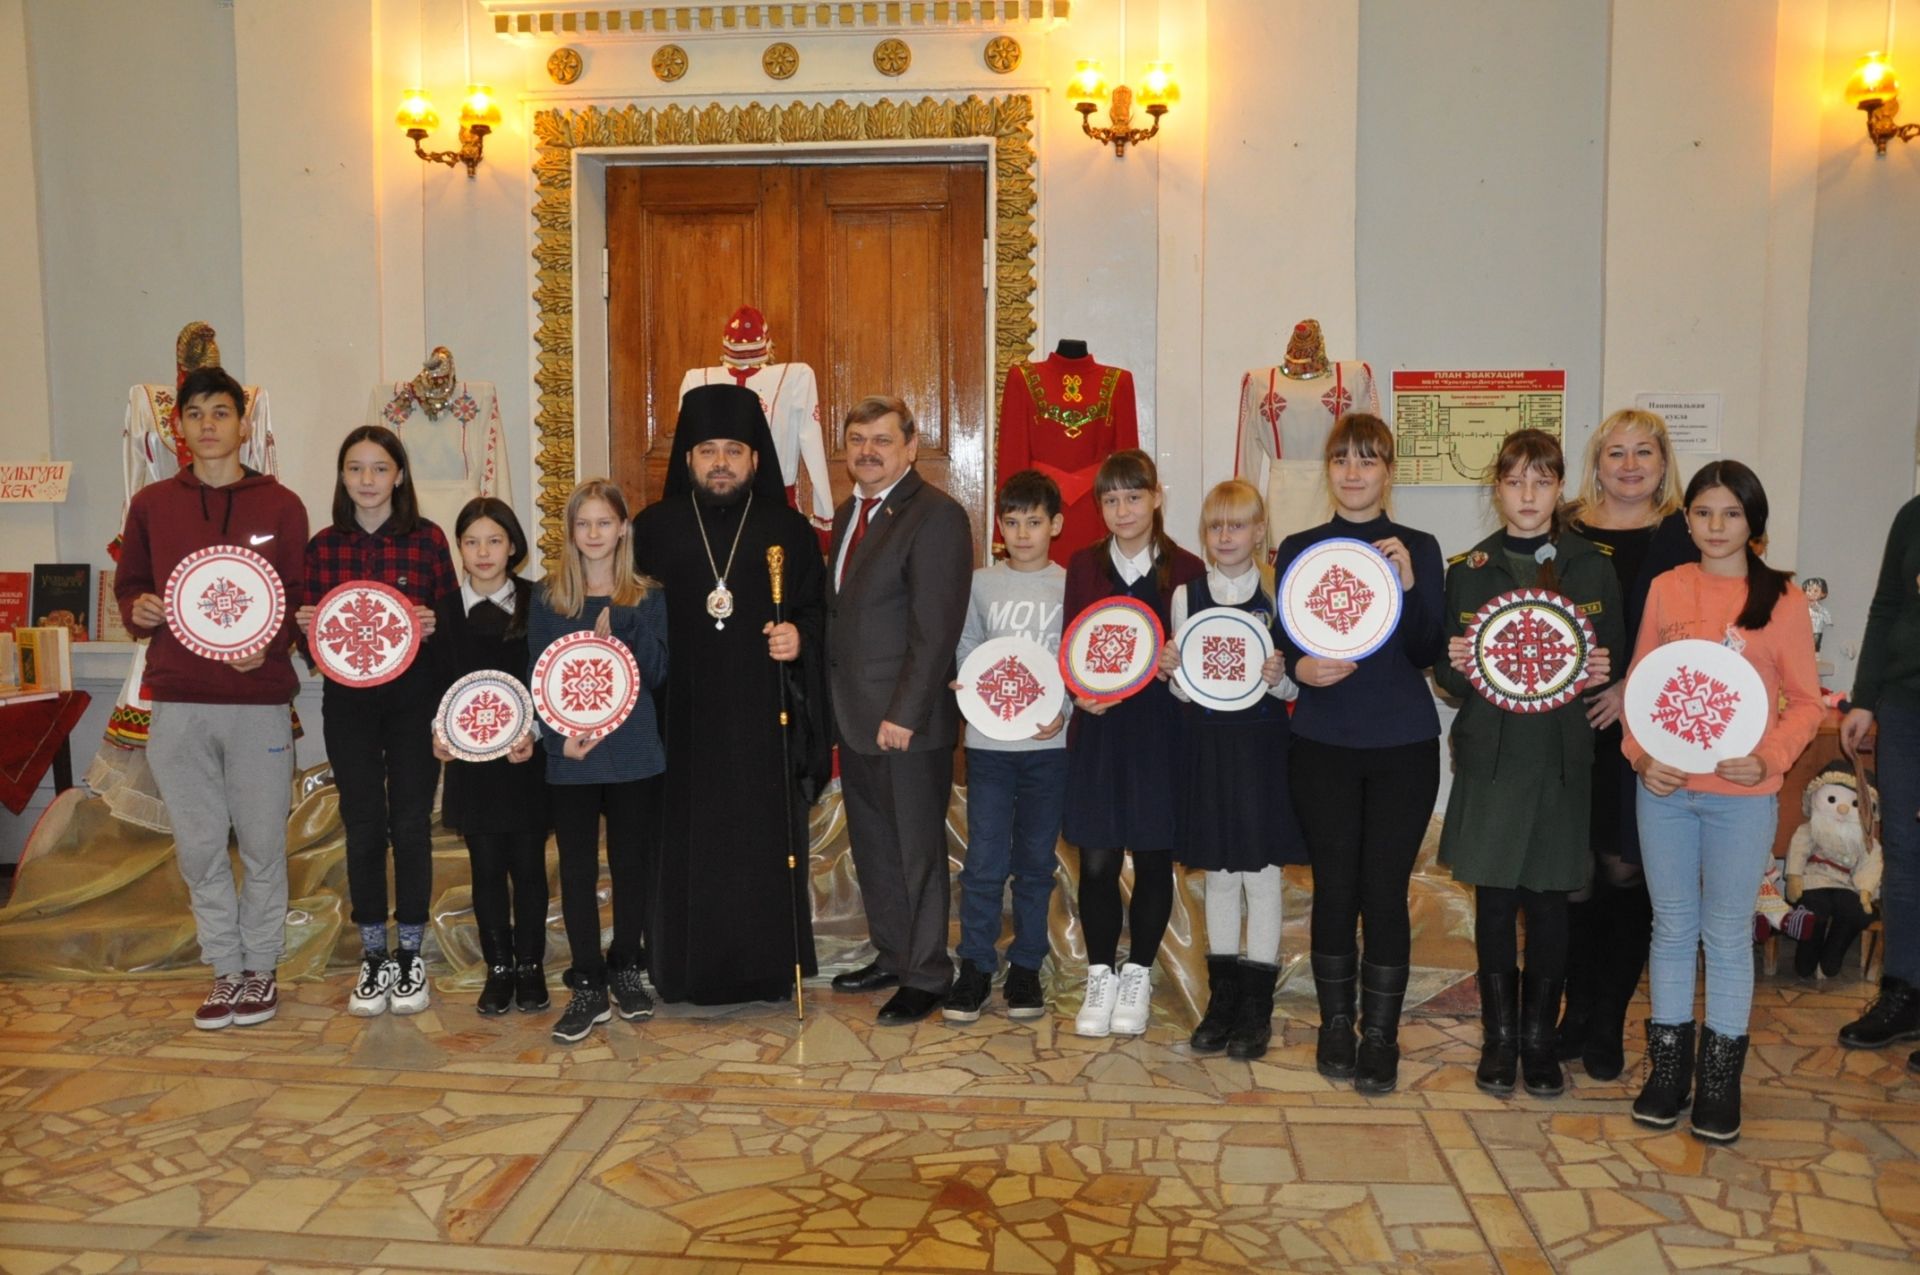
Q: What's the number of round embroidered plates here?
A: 10